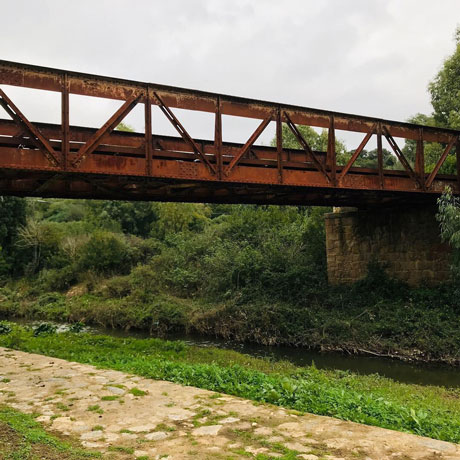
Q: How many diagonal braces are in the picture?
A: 8